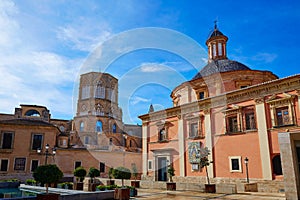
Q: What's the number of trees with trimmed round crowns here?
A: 4